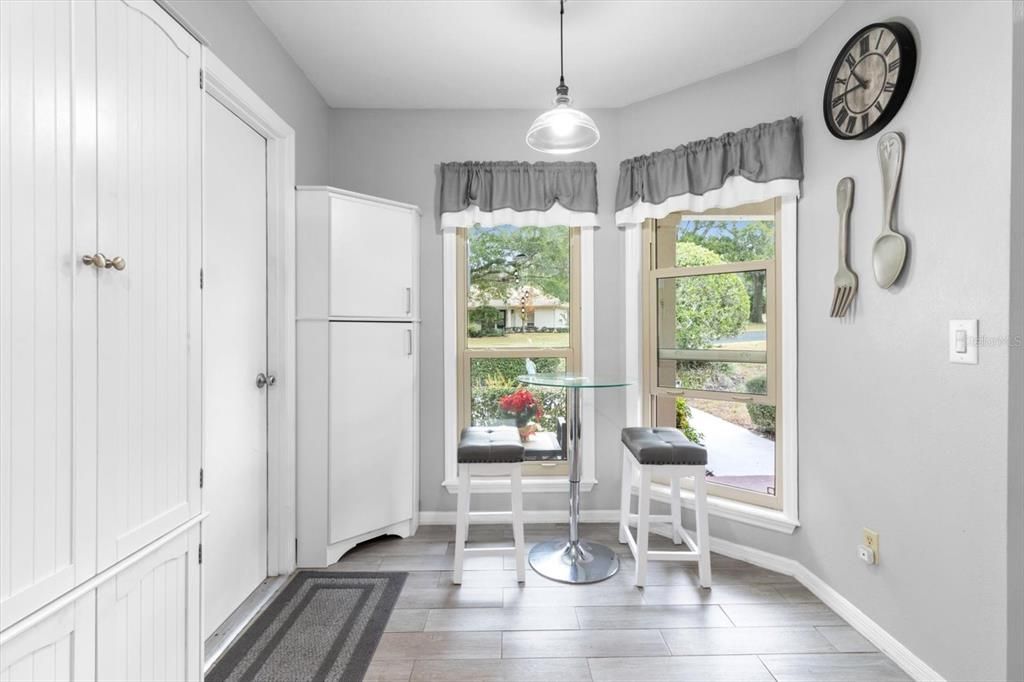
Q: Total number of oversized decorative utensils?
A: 2